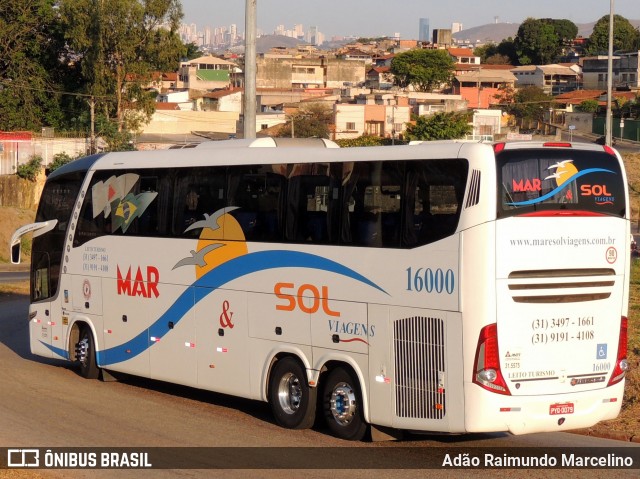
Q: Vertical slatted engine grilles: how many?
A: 1